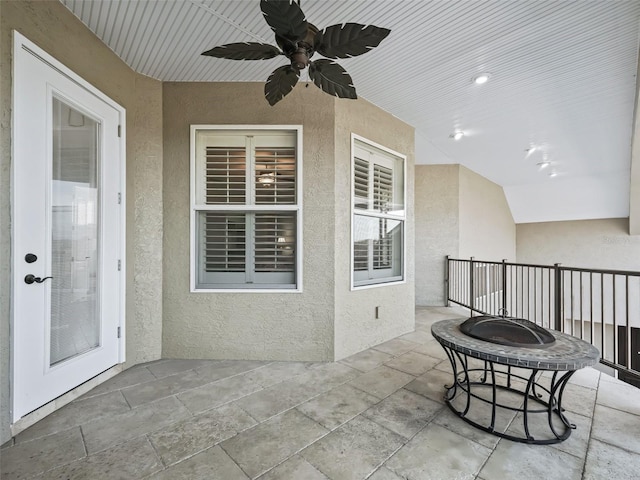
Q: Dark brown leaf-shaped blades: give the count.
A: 5